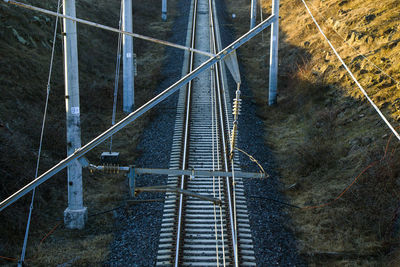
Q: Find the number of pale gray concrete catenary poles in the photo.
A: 5